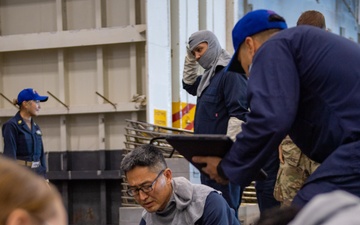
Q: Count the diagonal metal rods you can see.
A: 3